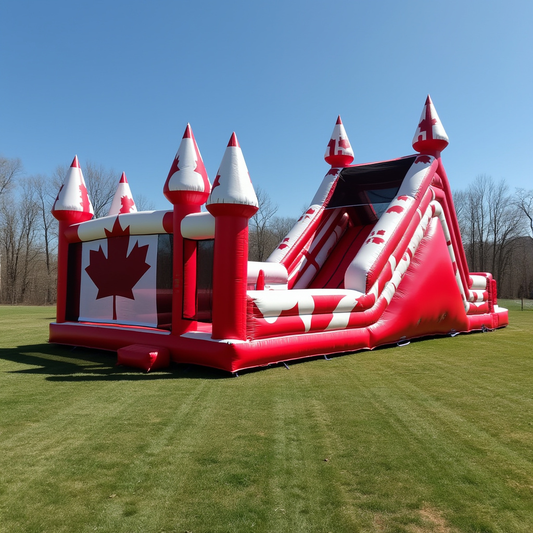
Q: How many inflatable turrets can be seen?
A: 6